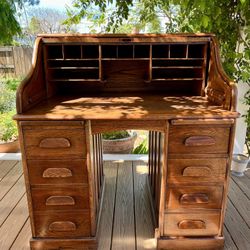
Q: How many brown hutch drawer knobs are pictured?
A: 8